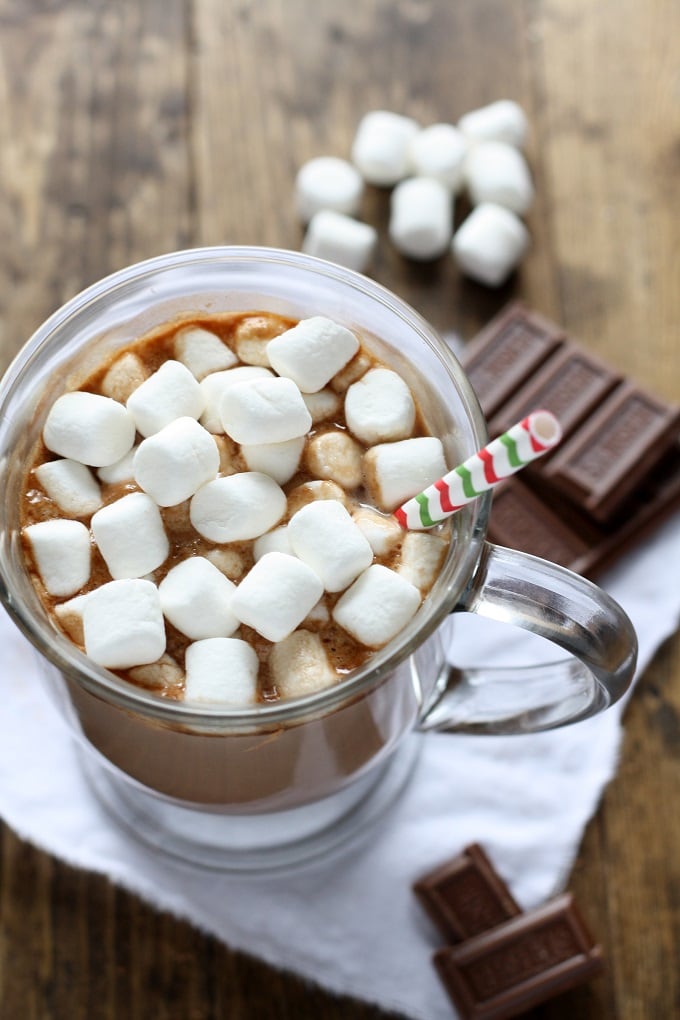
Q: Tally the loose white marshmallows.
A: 8